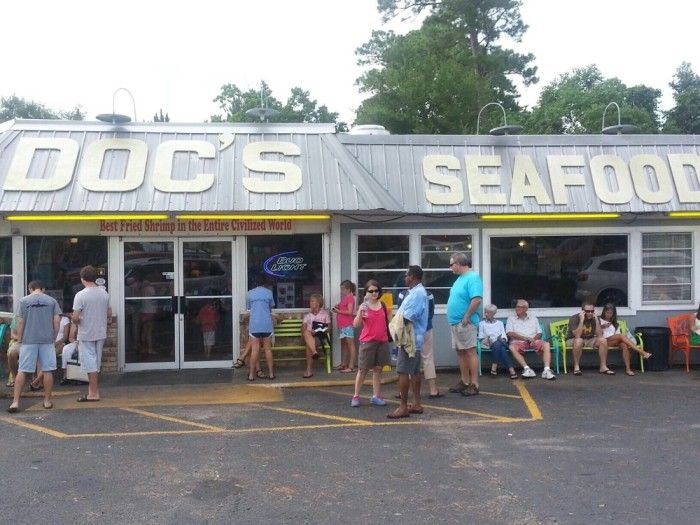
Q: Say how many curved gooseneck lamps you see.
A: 4